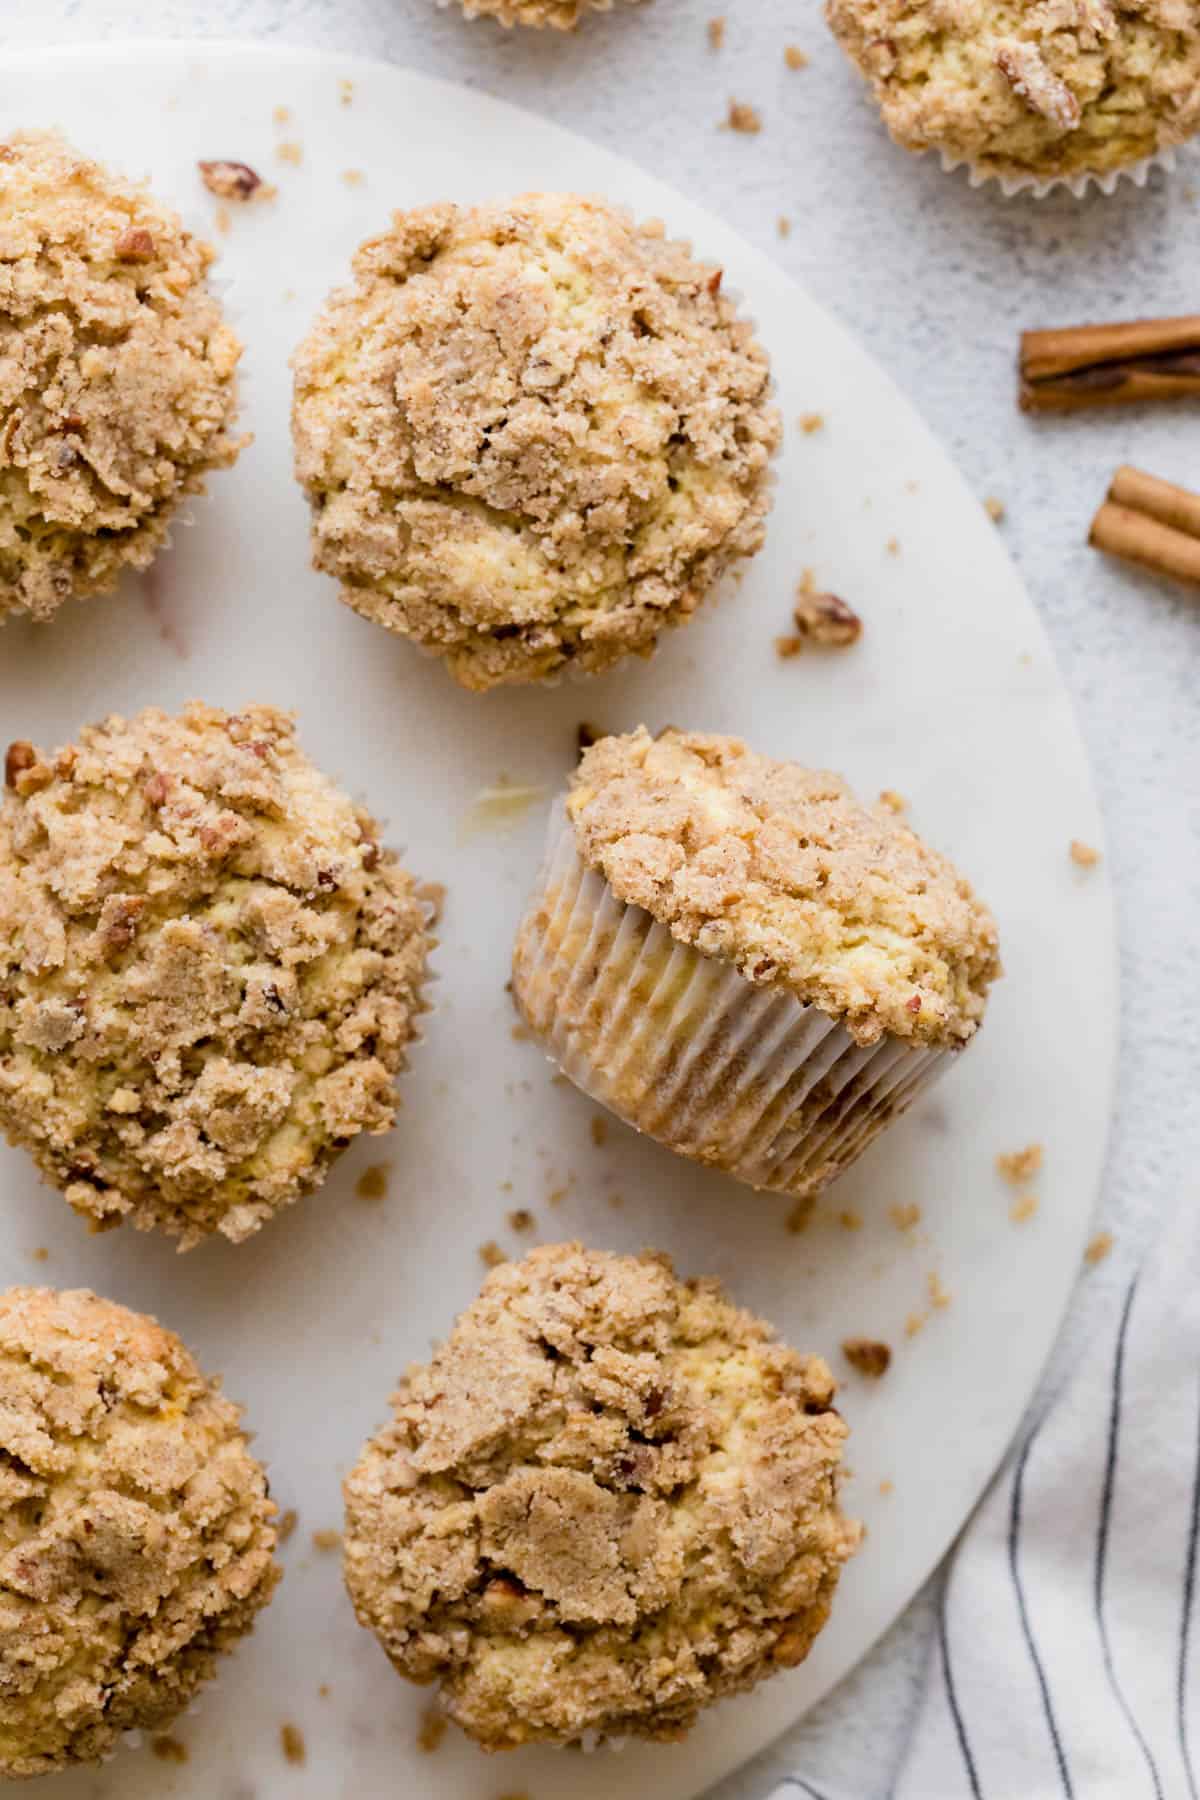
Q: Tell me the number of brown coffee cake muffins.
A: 8